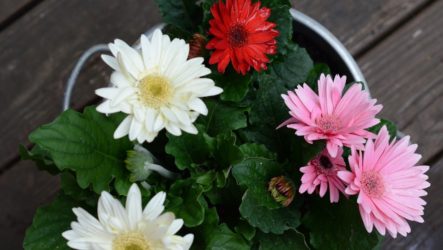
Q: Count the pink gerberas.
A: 3